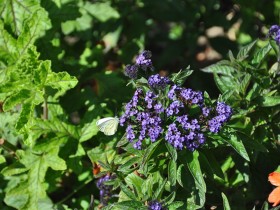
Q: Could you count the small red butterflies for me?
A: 0